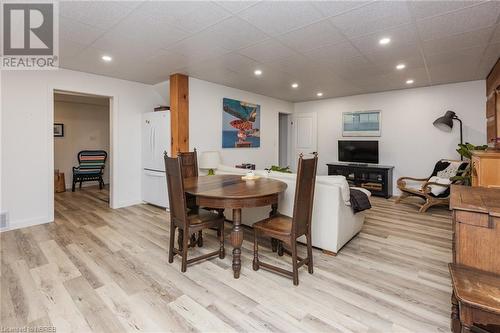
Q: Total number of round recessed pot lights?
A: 7